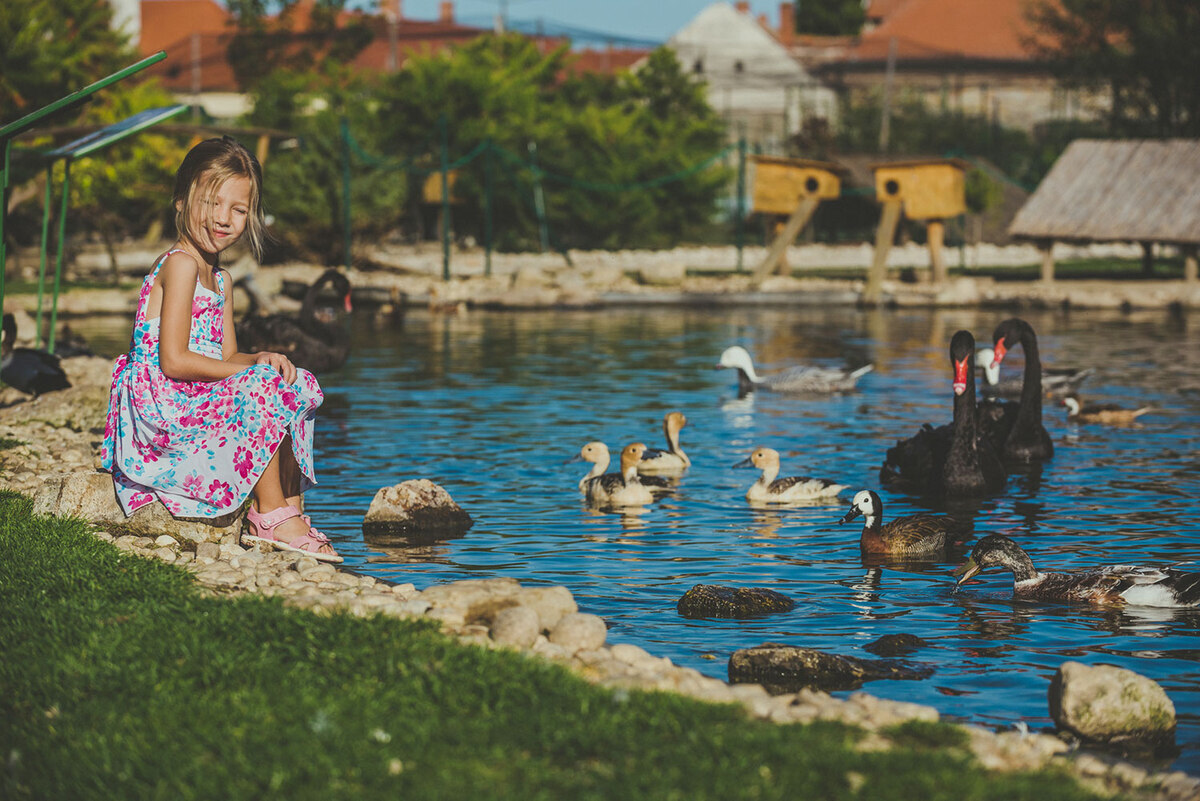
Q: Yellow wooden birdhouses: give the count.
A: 2